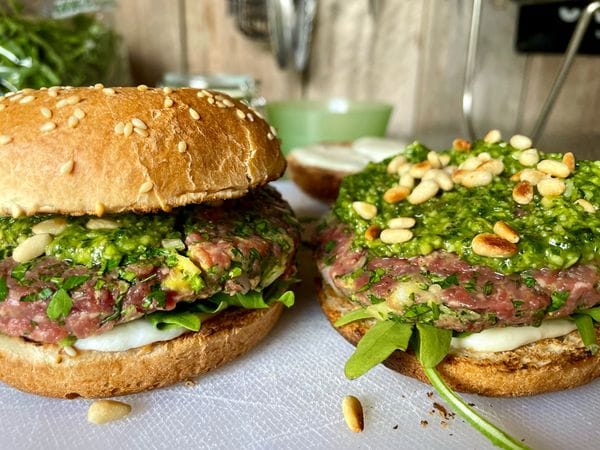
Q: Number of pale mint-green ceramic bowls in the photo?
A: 1